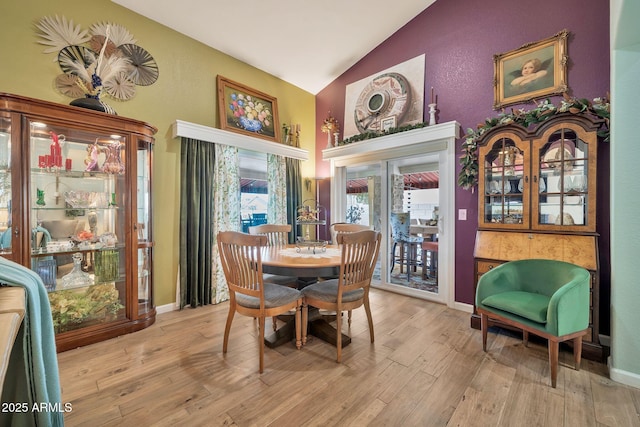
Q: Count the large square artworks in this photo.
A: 3